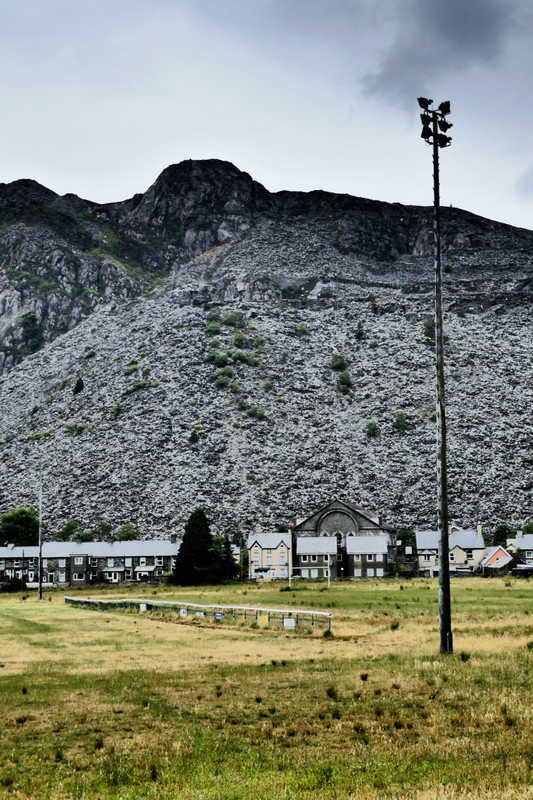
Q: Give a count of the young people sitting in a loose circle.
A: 0